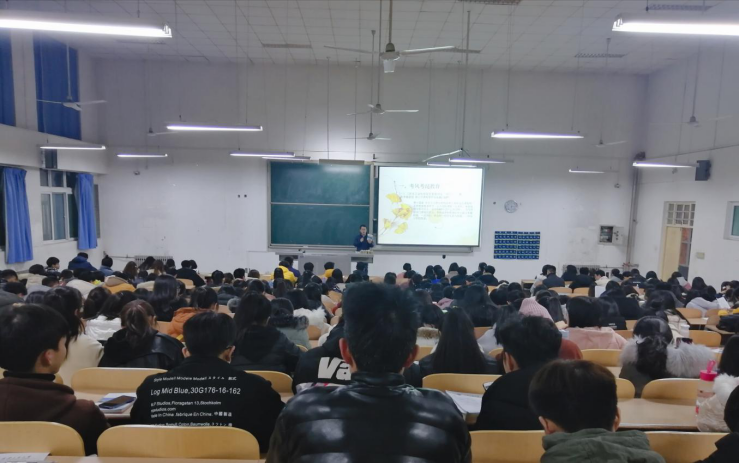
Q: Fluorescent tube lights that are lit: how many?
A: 12